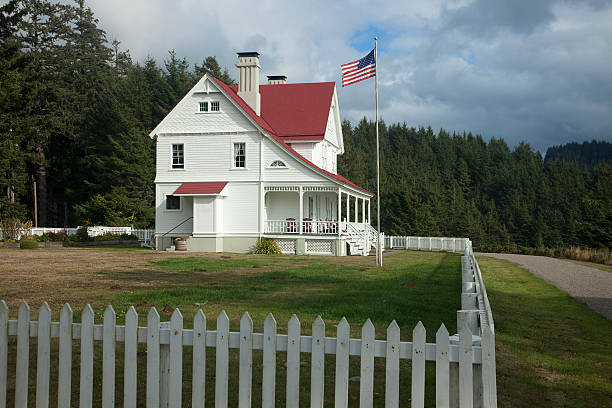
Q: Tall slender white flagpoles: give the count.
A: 1